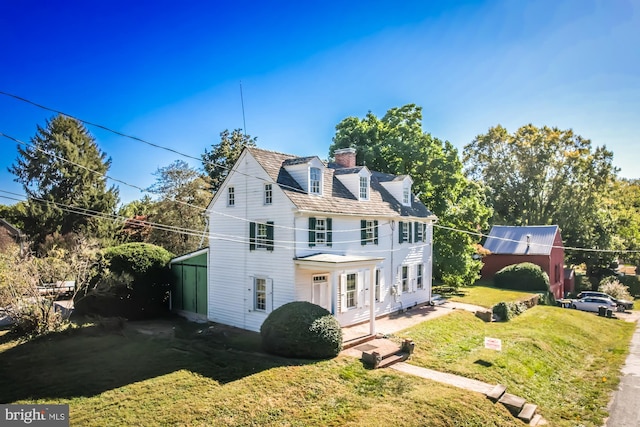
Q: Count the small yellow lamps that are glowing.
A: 0